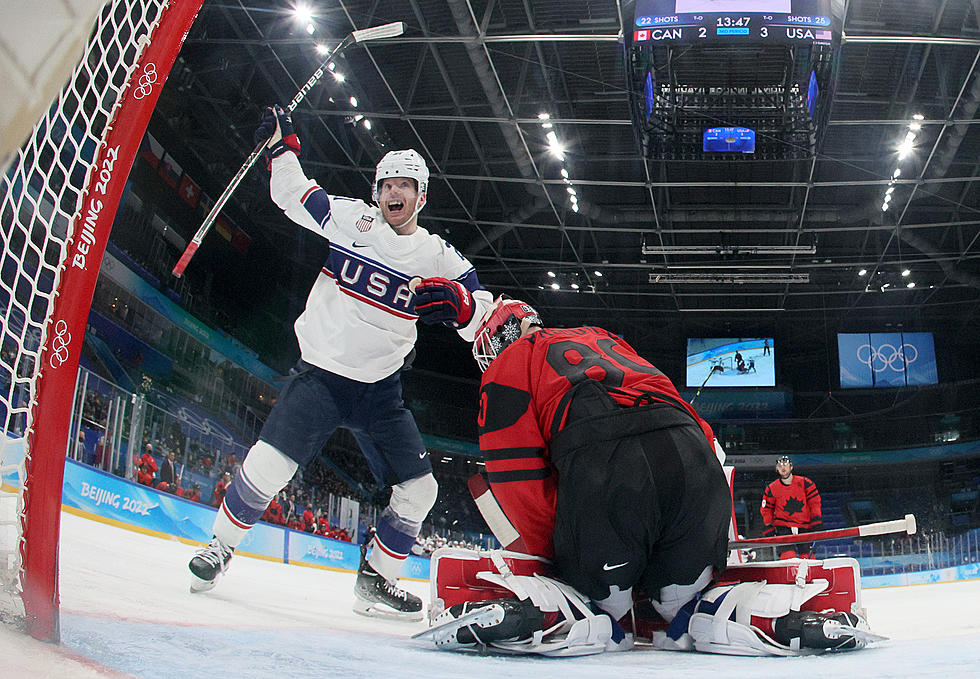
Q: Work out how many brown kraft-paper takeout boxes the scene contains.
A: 0